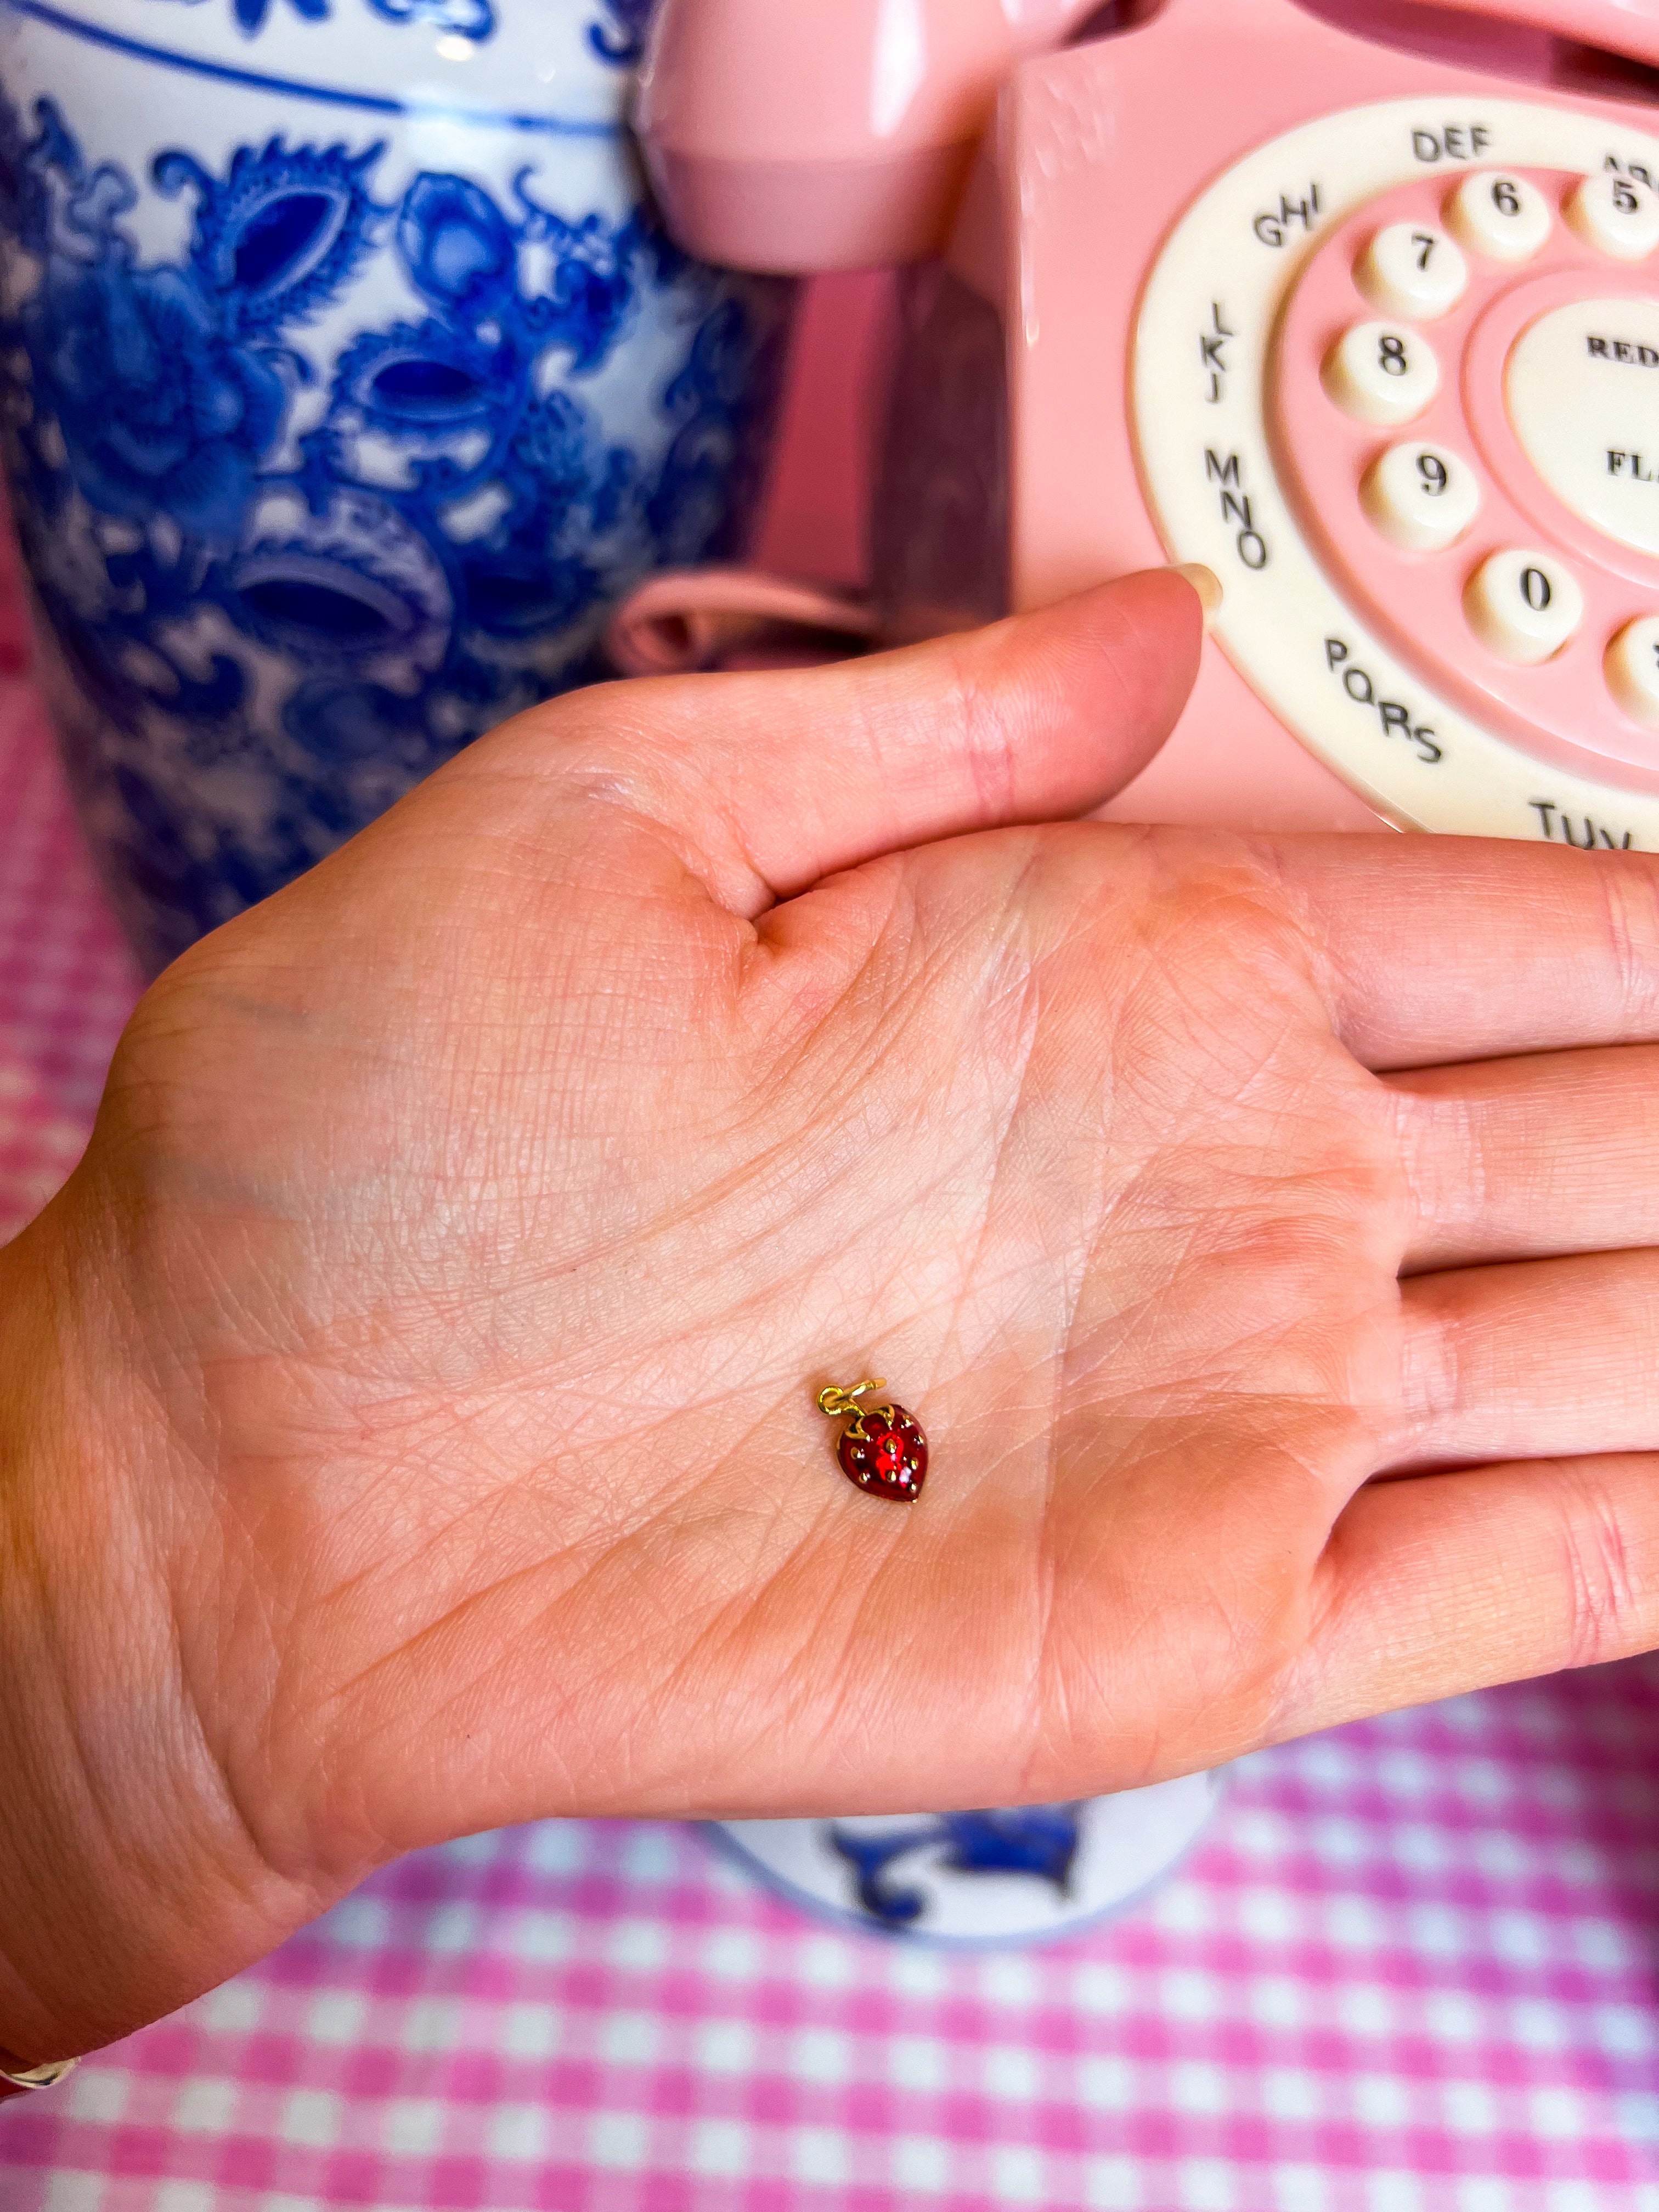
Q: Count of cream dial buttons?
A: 7